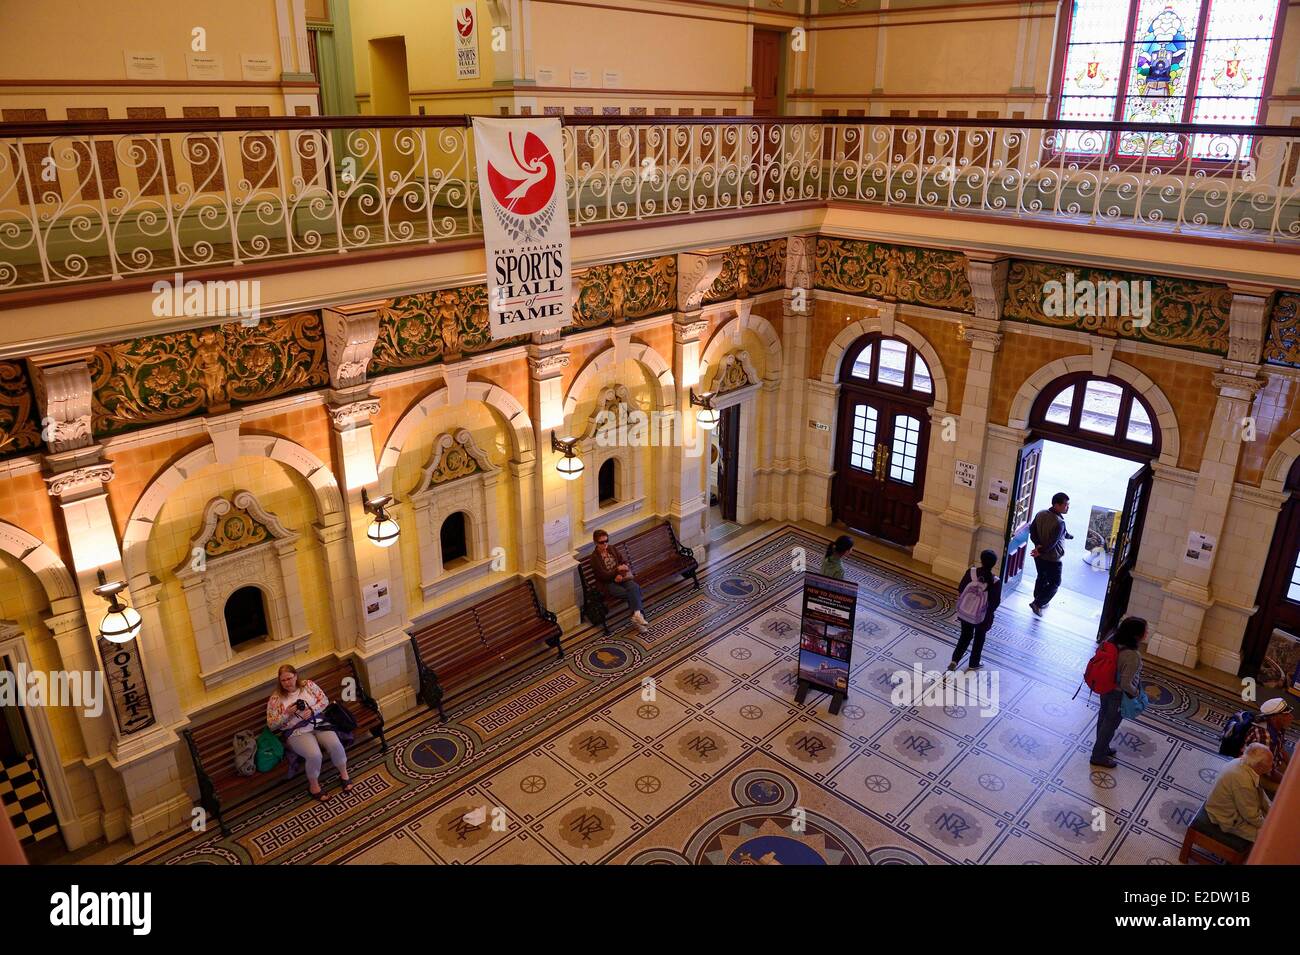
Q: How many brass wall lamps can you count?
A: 4